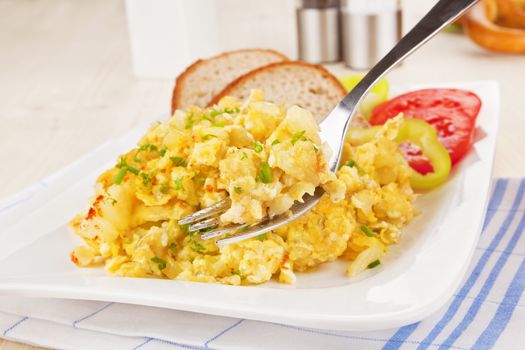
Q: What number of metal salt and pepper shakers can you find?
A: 2